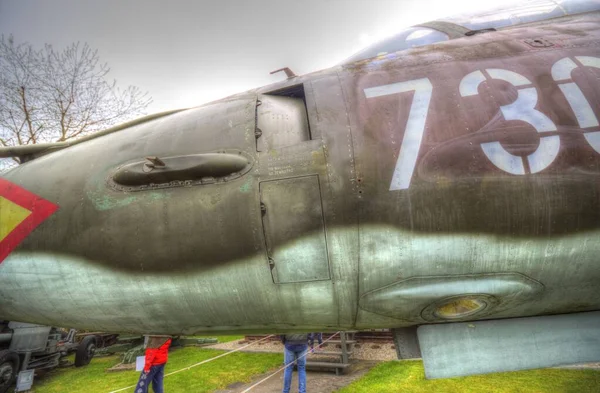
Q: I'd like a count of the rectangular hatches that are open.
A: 1